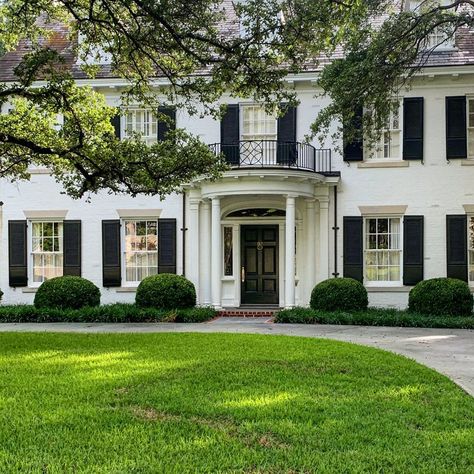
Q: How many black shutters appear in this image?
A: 14